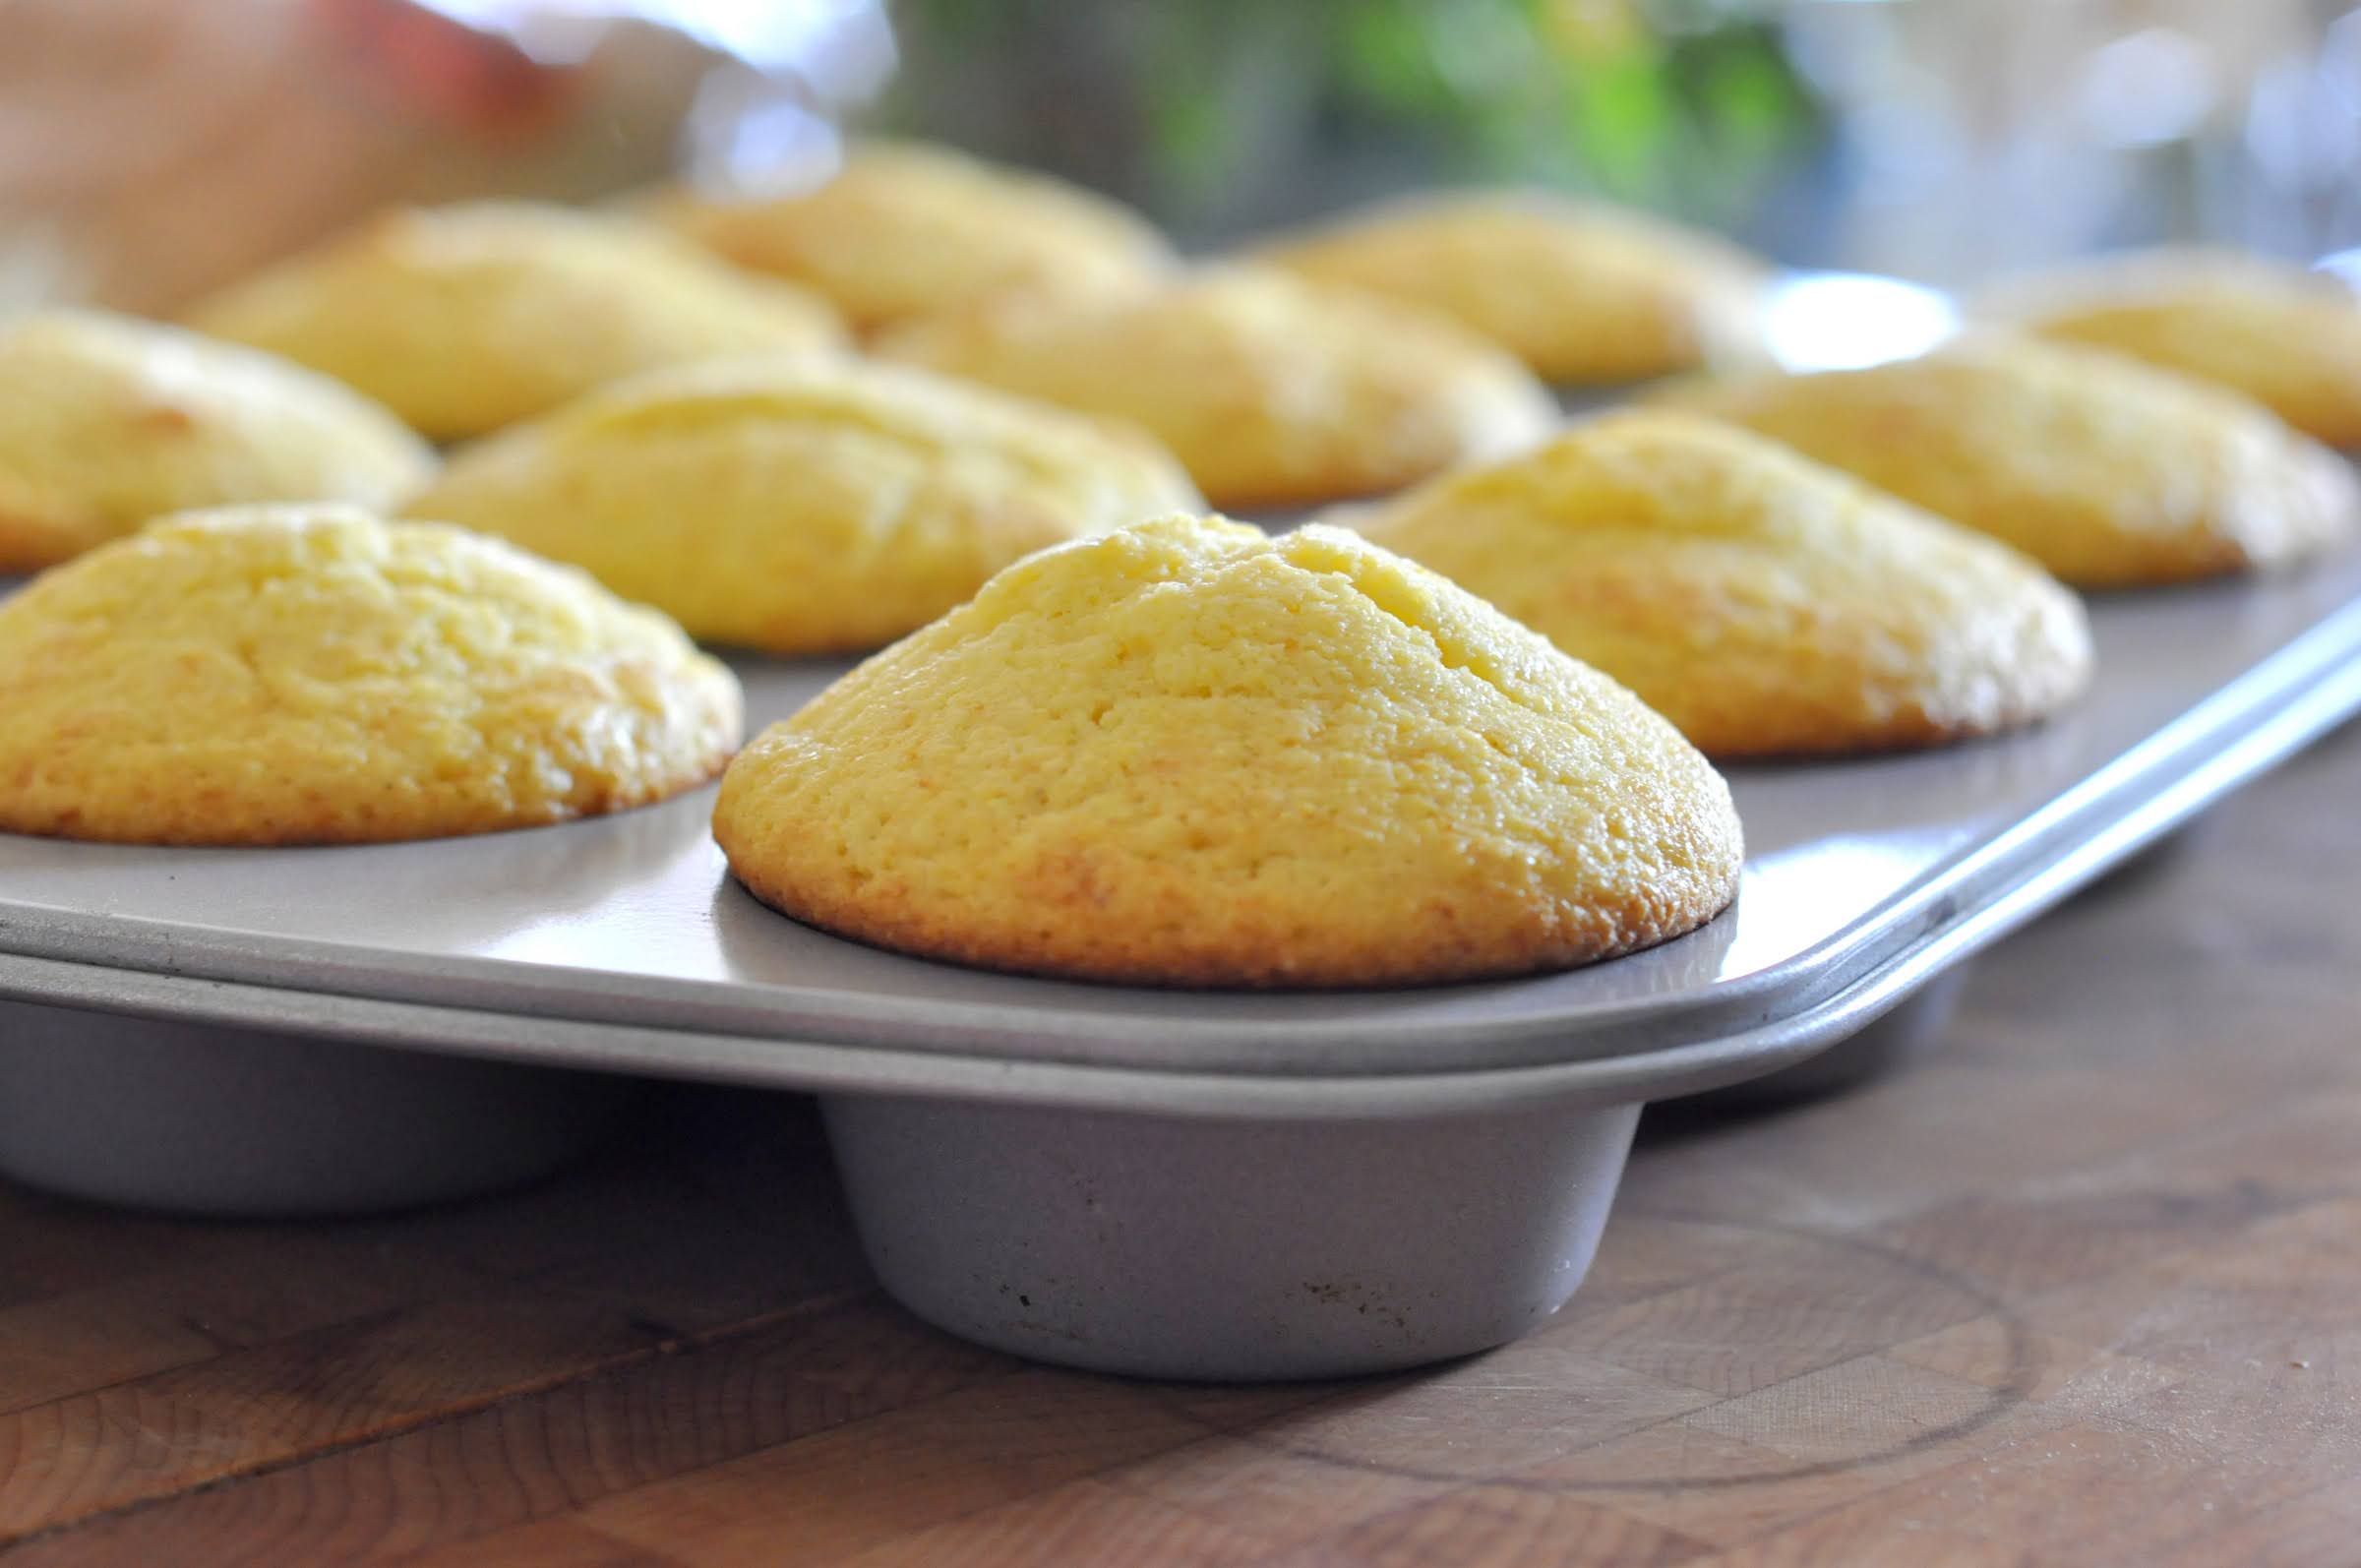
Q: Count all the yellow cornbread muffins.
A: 11